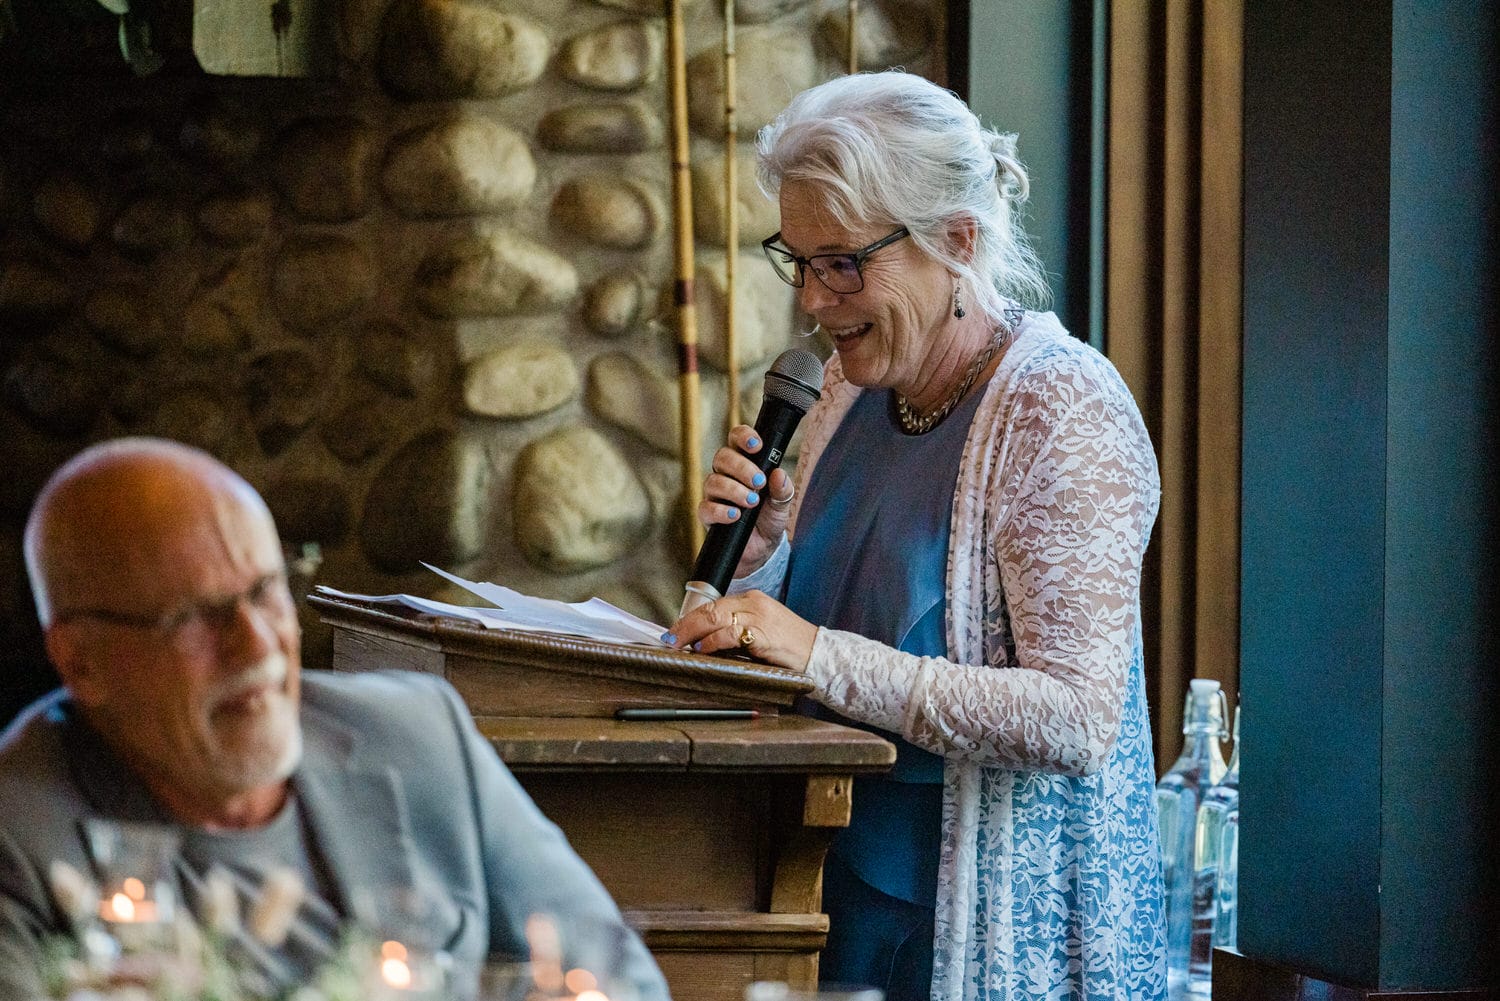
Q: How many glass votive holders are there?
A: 3